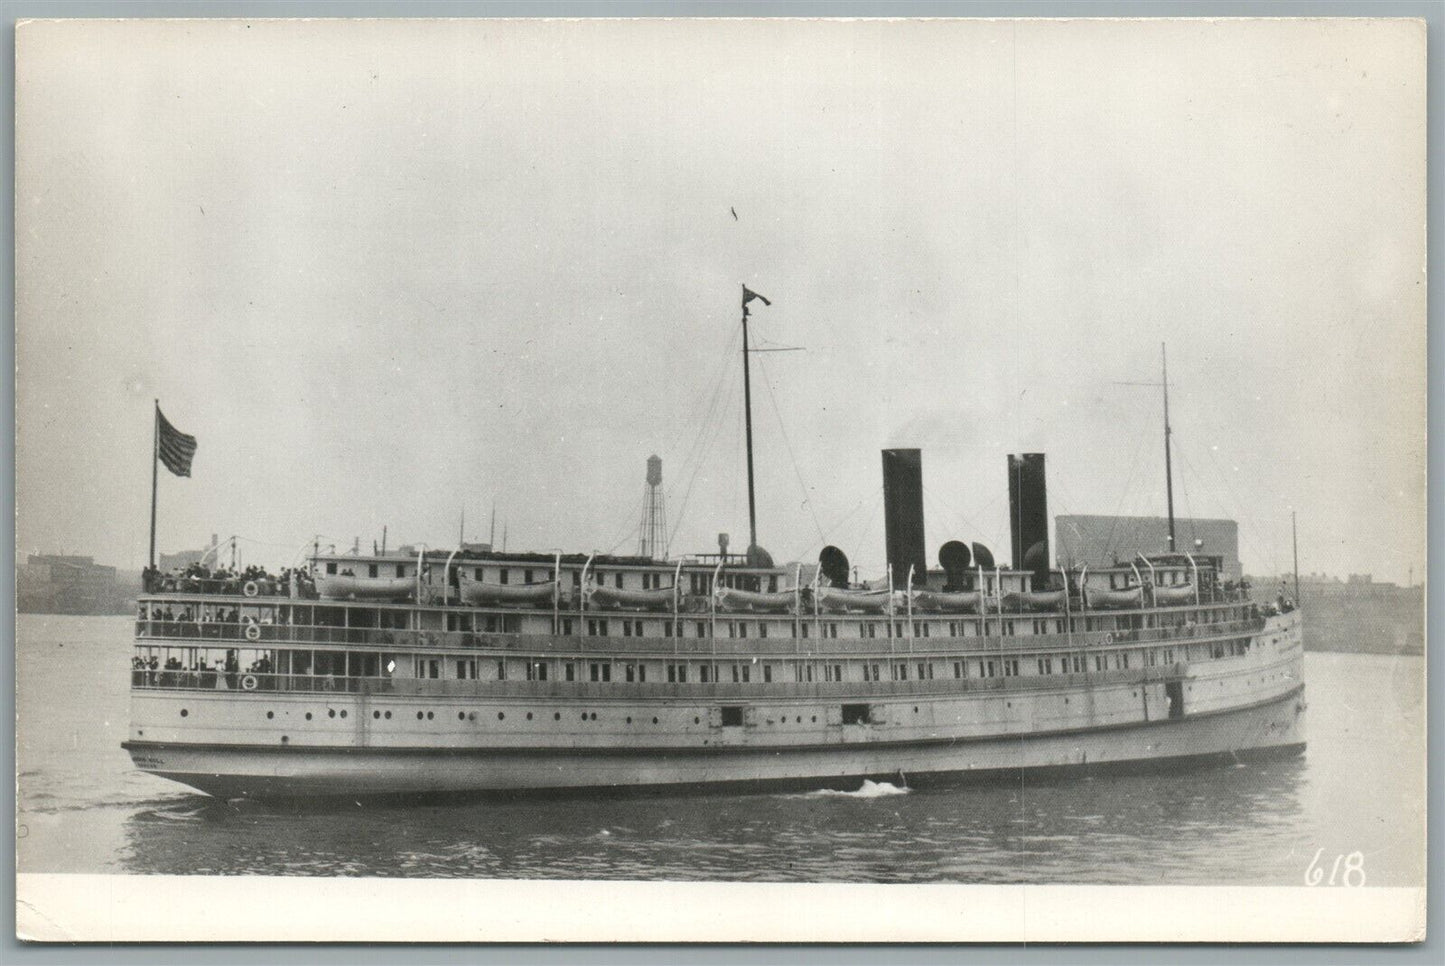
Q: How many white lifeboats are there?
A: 9